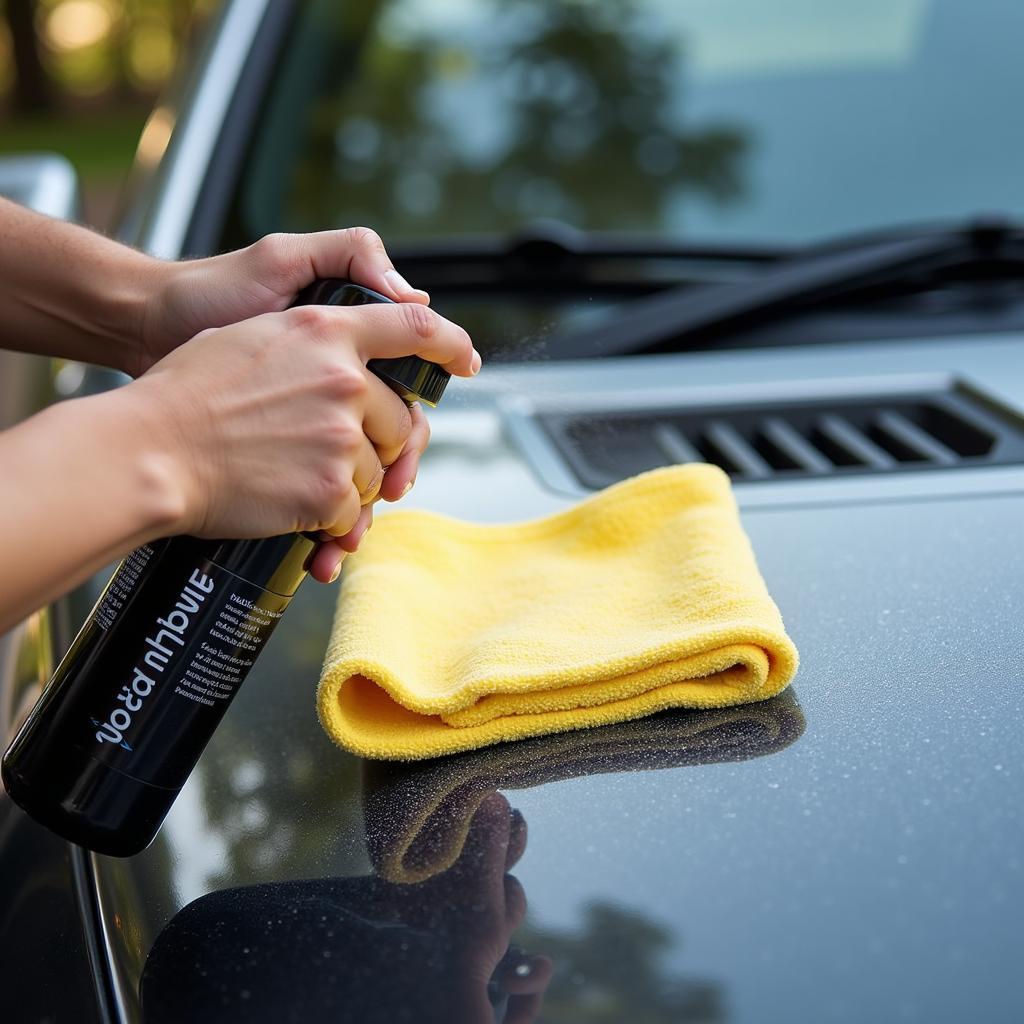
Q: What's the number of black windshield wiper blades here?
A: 2